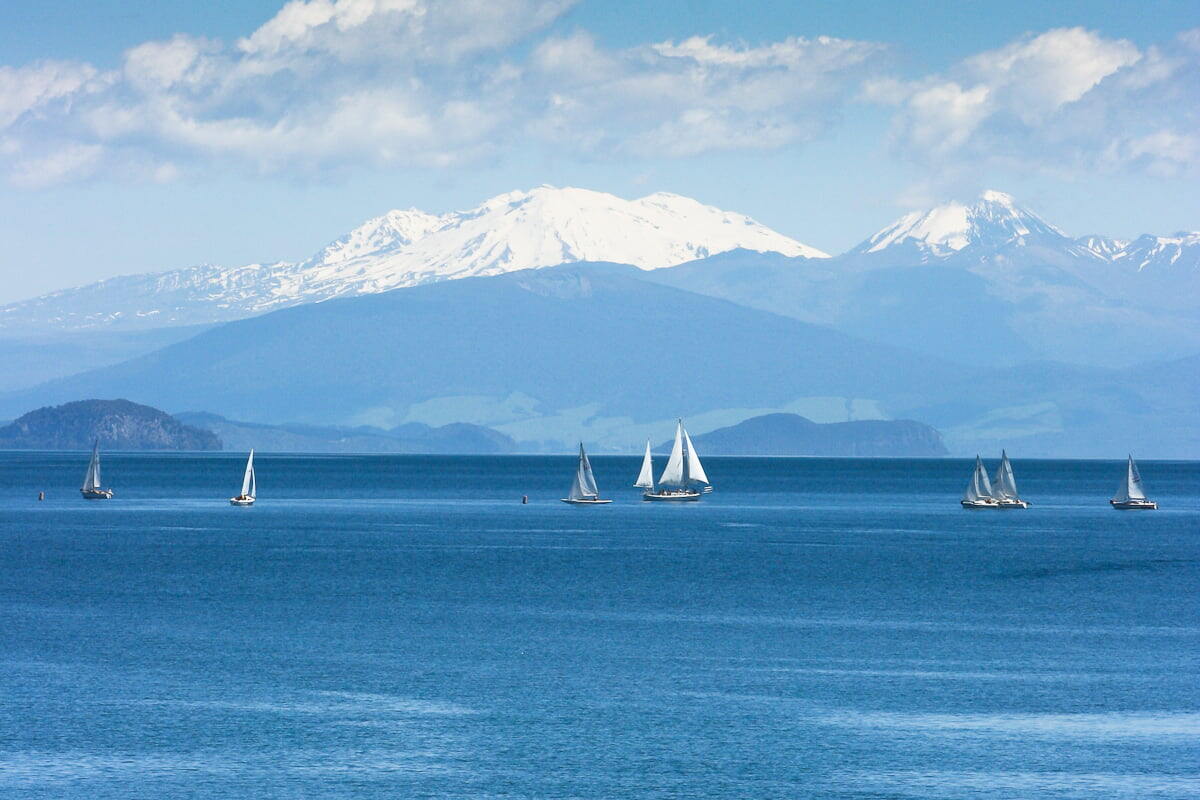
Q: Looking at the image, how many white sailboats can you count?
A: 7